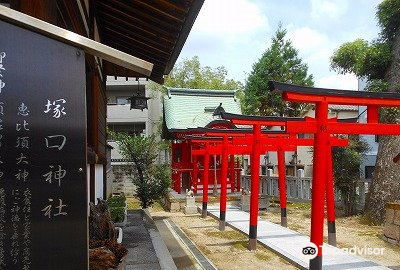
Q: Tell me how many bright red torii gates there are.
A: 4